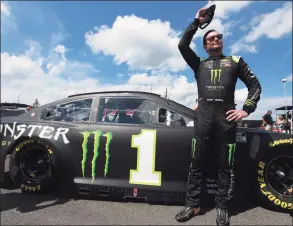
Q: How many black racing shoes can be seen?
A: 2